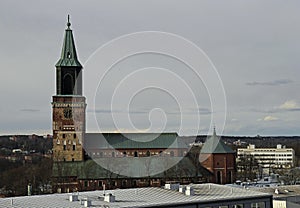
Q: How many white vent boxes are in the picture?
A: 6